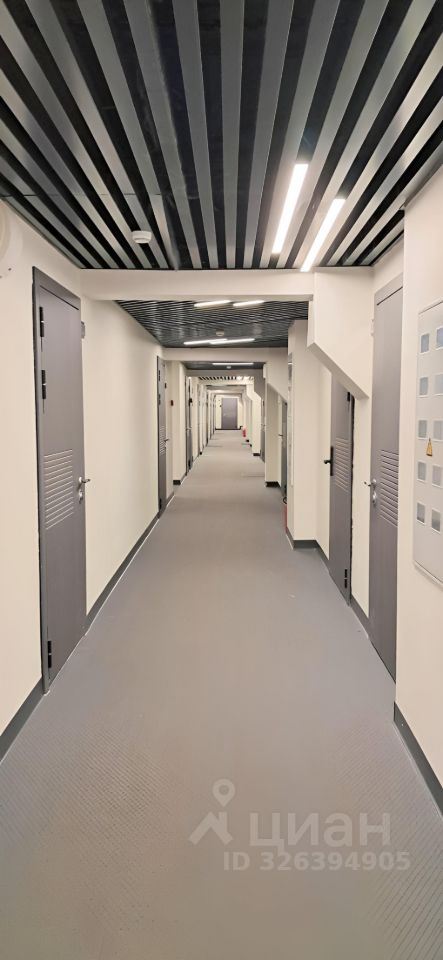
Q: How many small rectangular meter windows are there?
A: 10